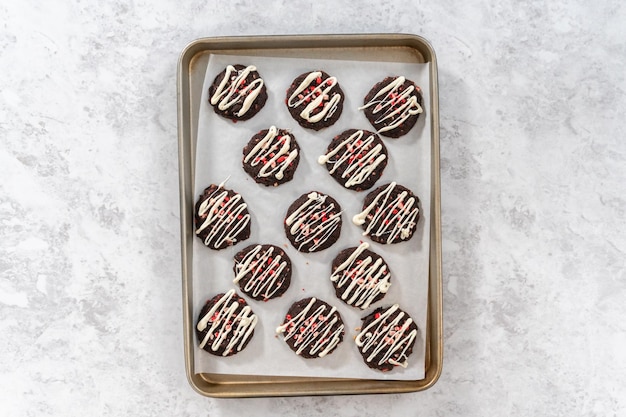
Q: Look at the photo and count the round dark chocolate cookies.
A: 13